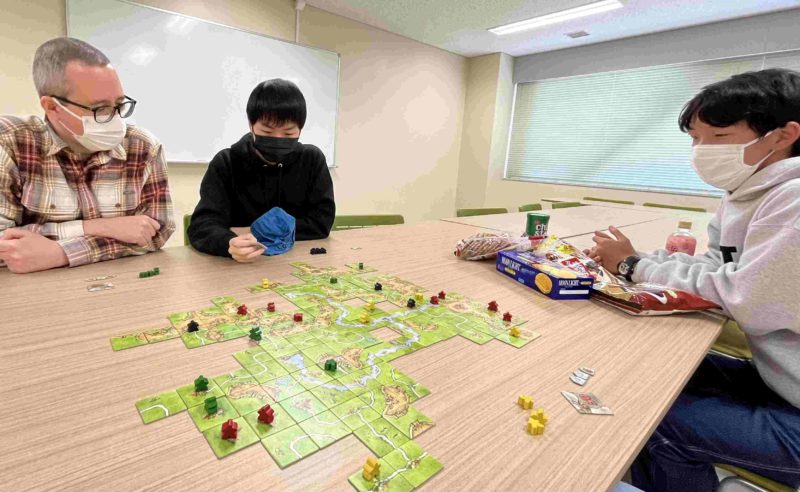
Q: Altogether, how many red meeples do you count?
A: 9